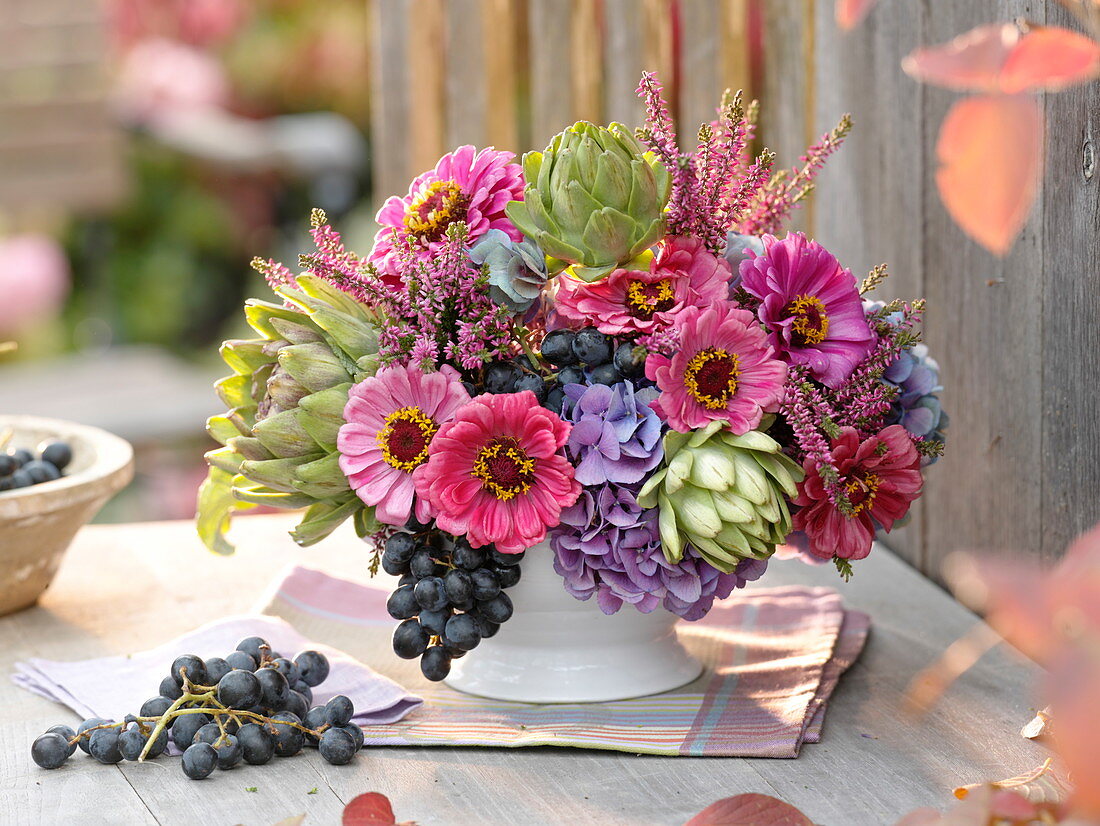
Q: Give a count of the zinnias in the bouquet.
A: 7